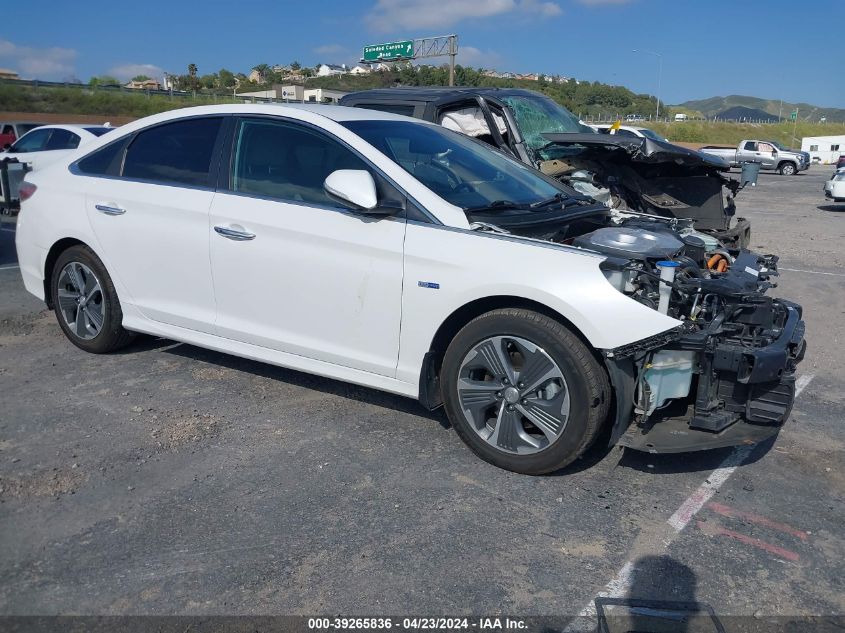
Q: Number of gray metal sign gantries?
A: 1